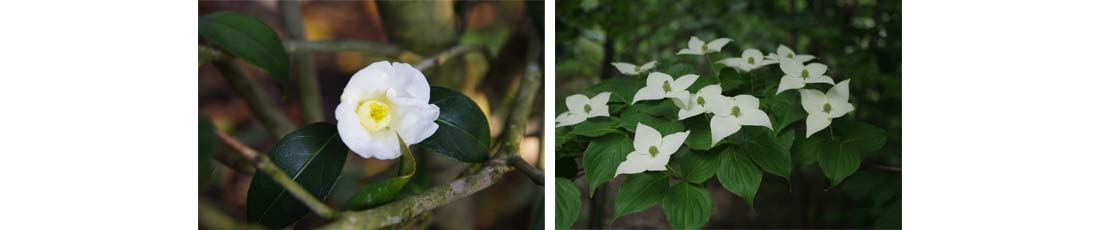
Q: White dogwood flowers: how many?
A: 11